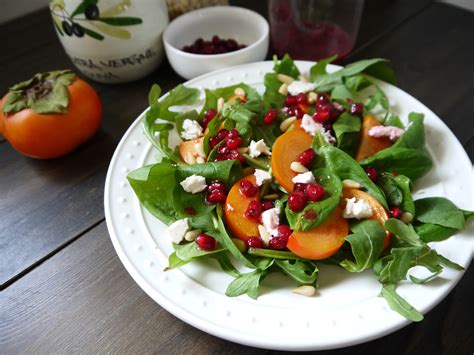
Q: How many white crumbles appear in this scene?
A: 11